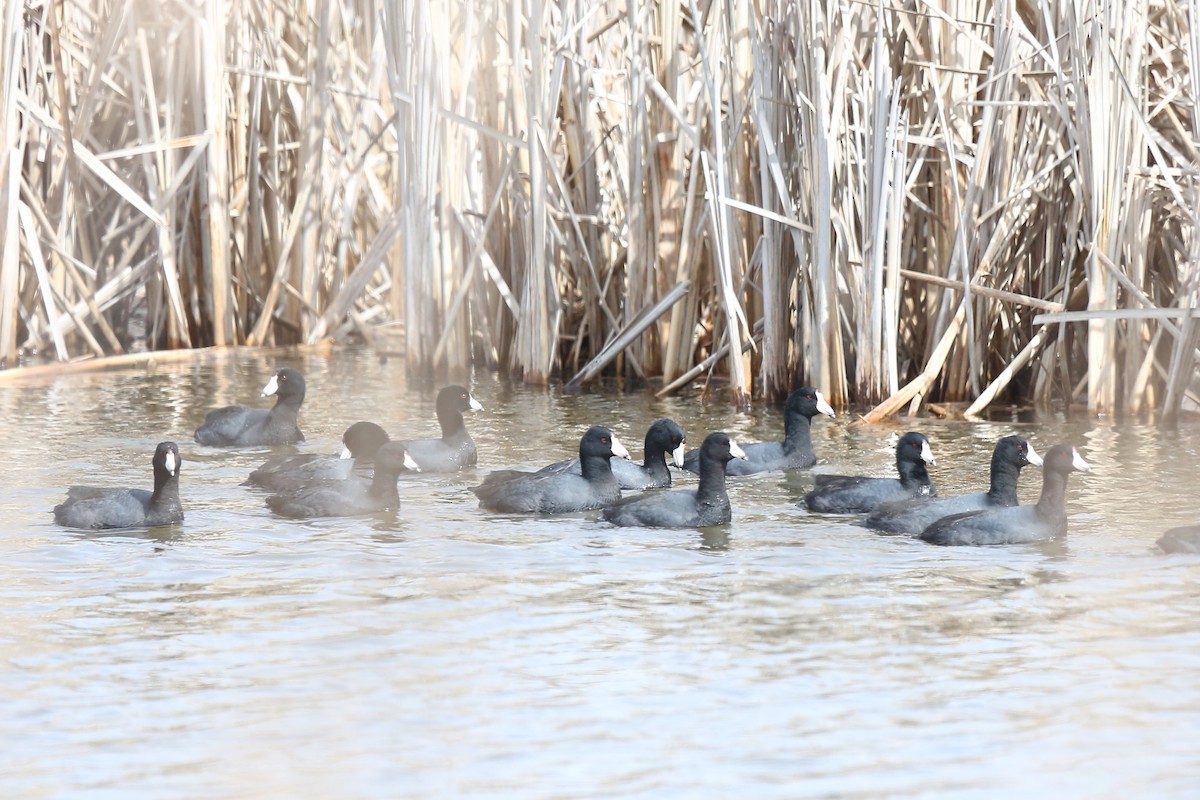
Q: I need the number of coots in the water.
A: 13